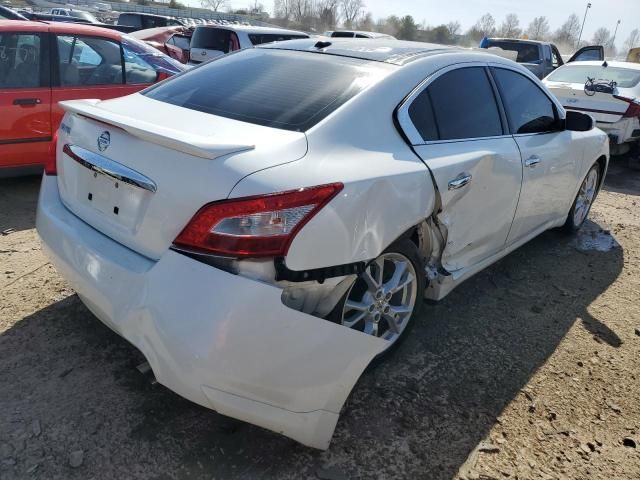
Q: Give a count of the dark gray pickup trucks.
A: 1